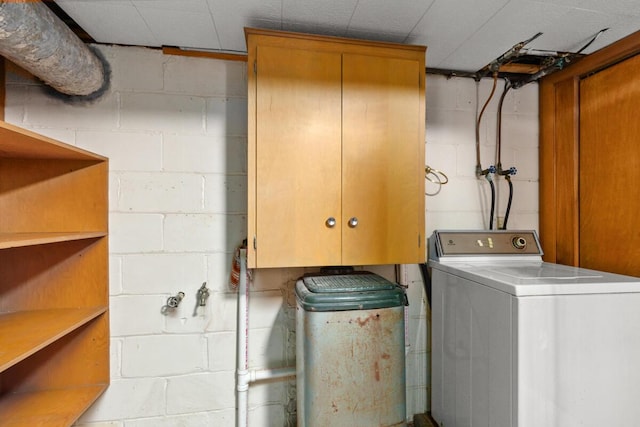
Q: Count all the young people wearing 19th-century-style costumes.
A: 0